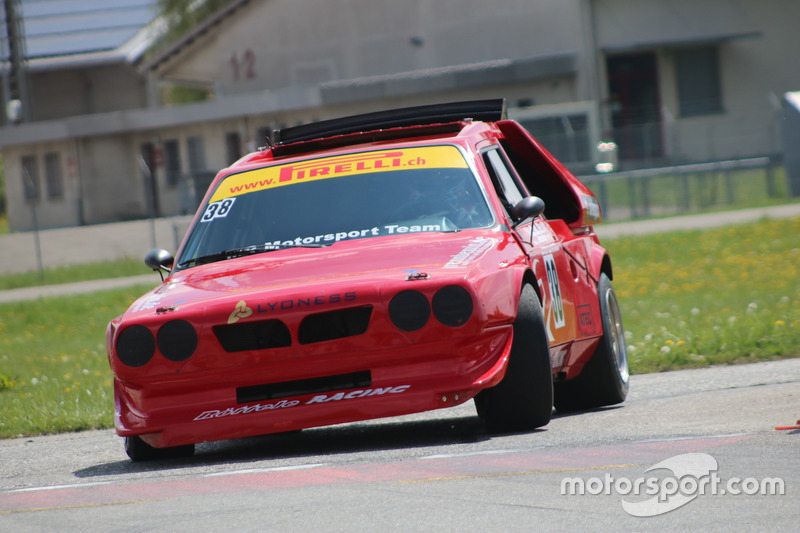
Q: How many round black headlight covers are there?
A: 4